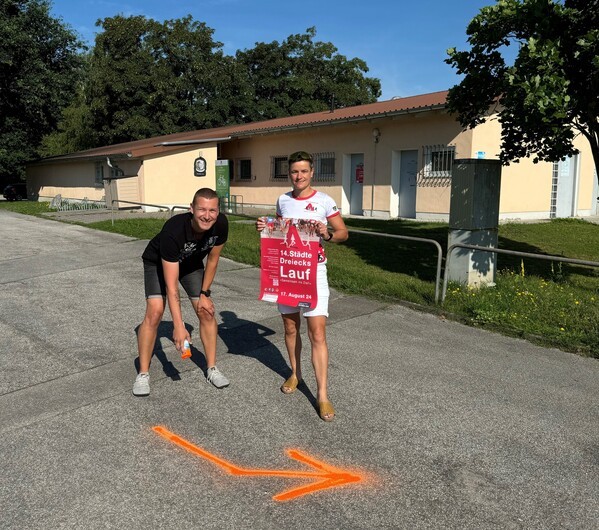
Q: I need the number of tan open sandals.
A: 2